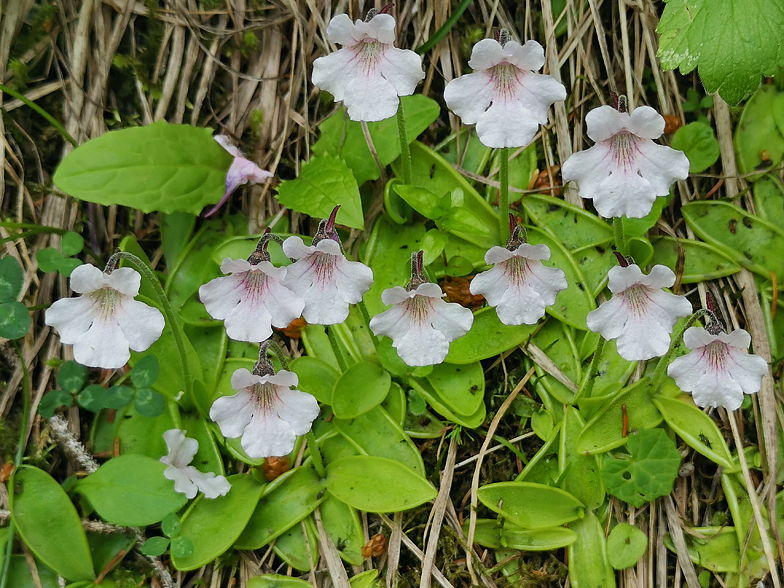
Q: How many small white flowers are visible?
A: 12